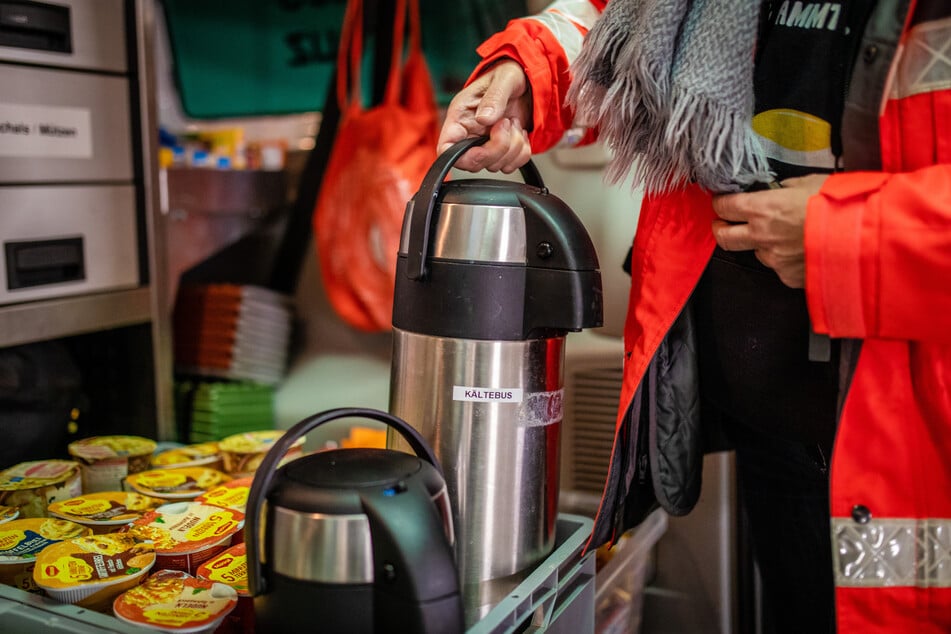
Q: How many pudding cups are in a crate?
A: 13